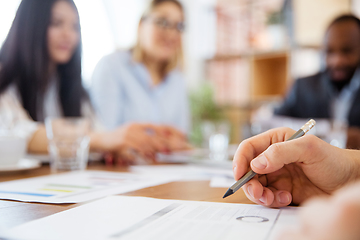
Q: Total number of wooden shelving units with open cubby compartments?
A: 1